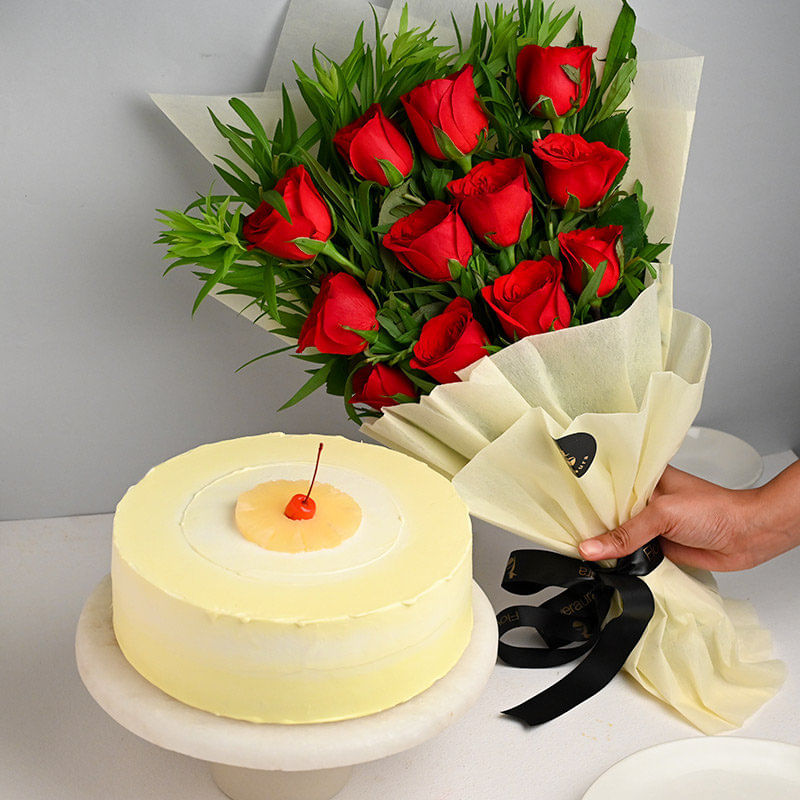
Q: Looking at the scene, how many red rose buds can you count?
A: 12